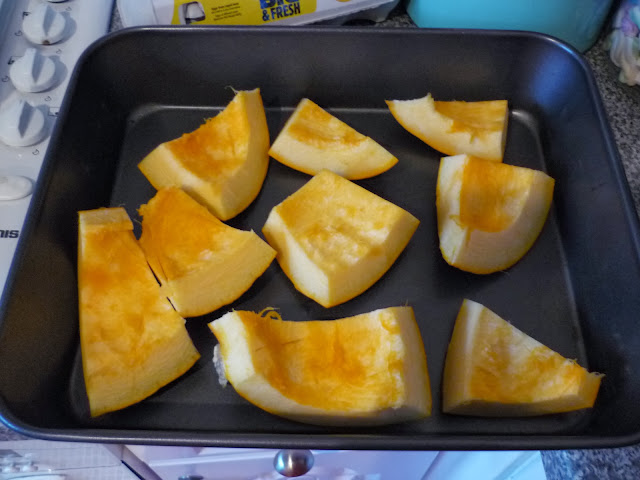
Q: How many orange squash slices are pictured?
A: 9